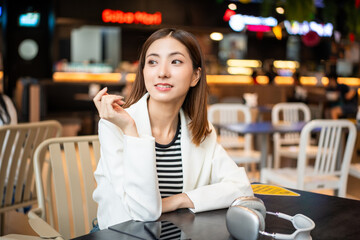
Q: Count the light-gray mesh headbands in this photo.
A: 1